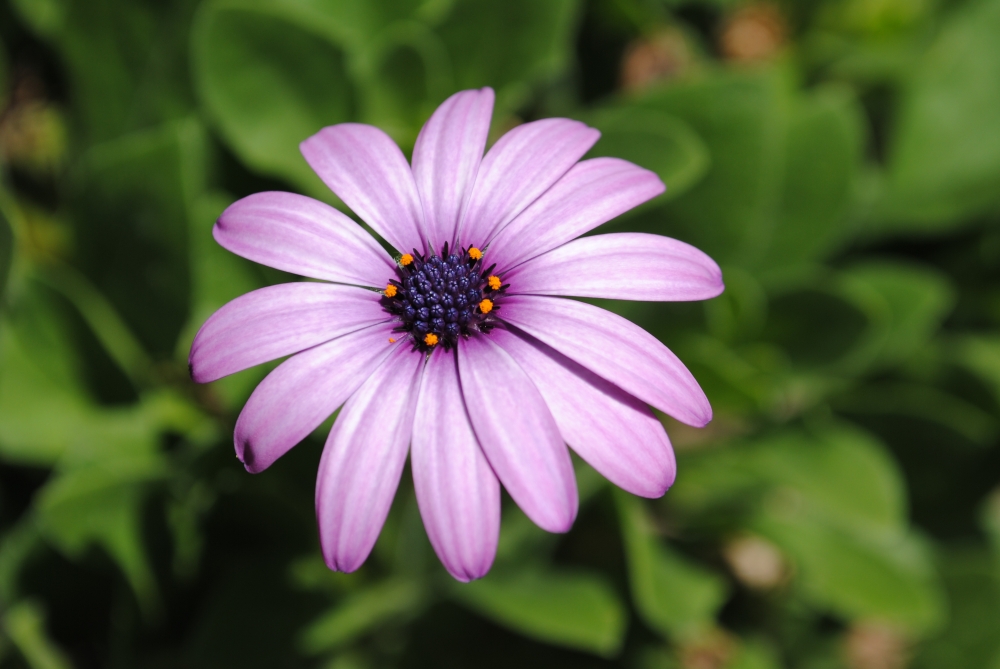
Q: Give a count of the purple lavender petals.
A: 13